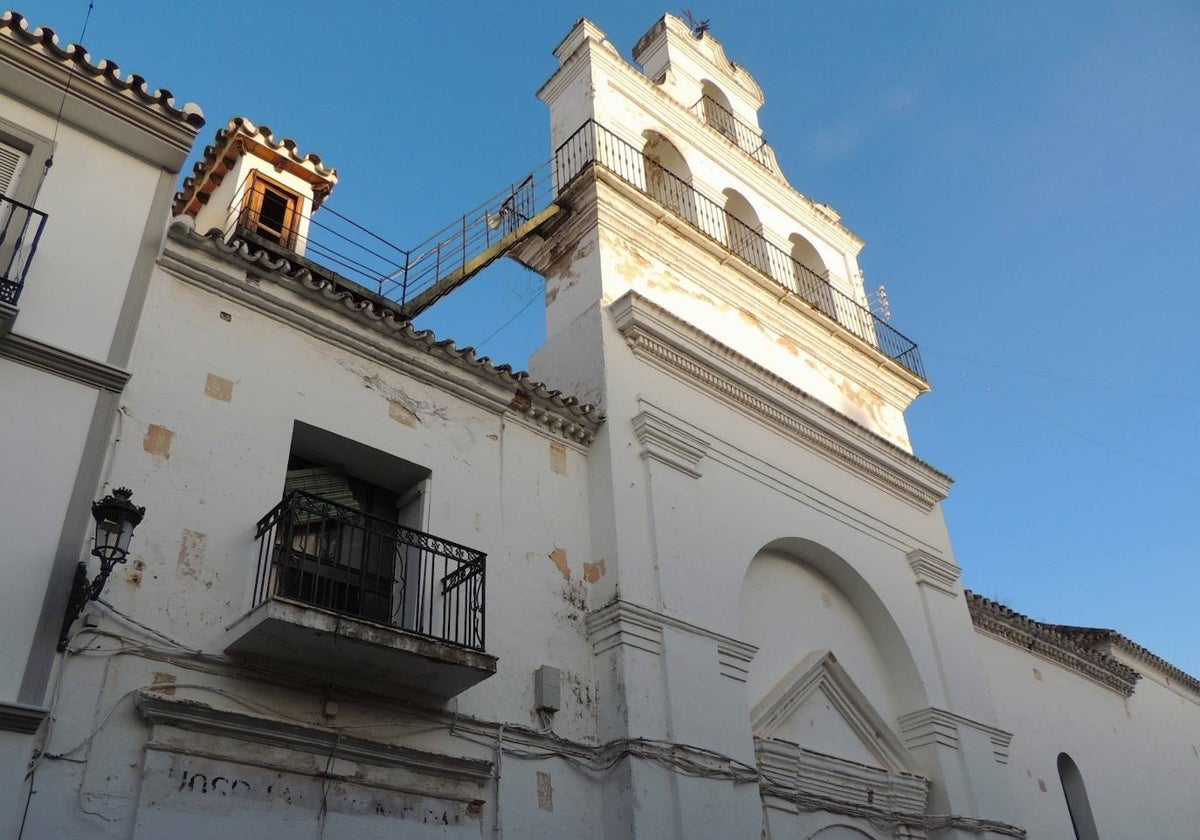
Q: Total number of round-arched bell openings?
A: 4